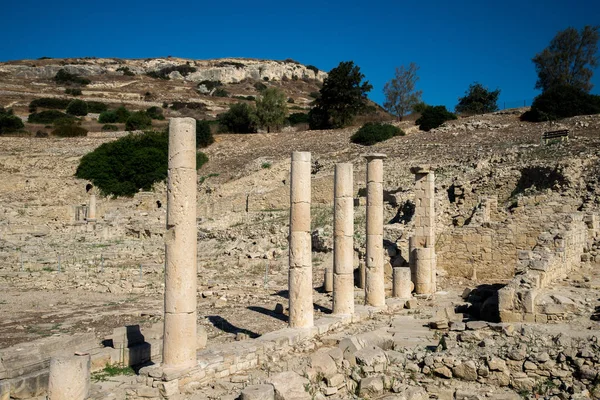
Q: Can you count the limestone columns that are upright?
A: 5